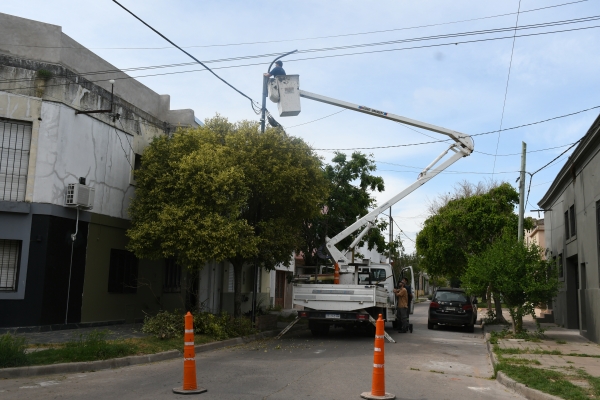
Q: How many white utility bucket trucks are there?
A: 1